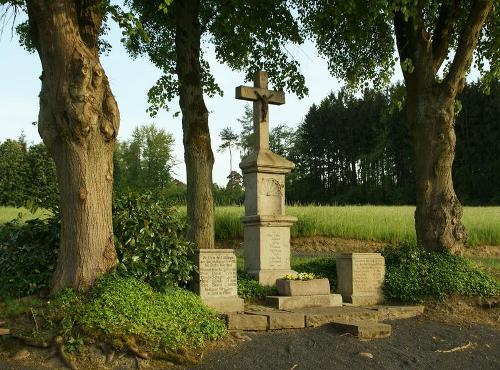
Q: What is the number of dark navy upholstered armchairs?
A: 0